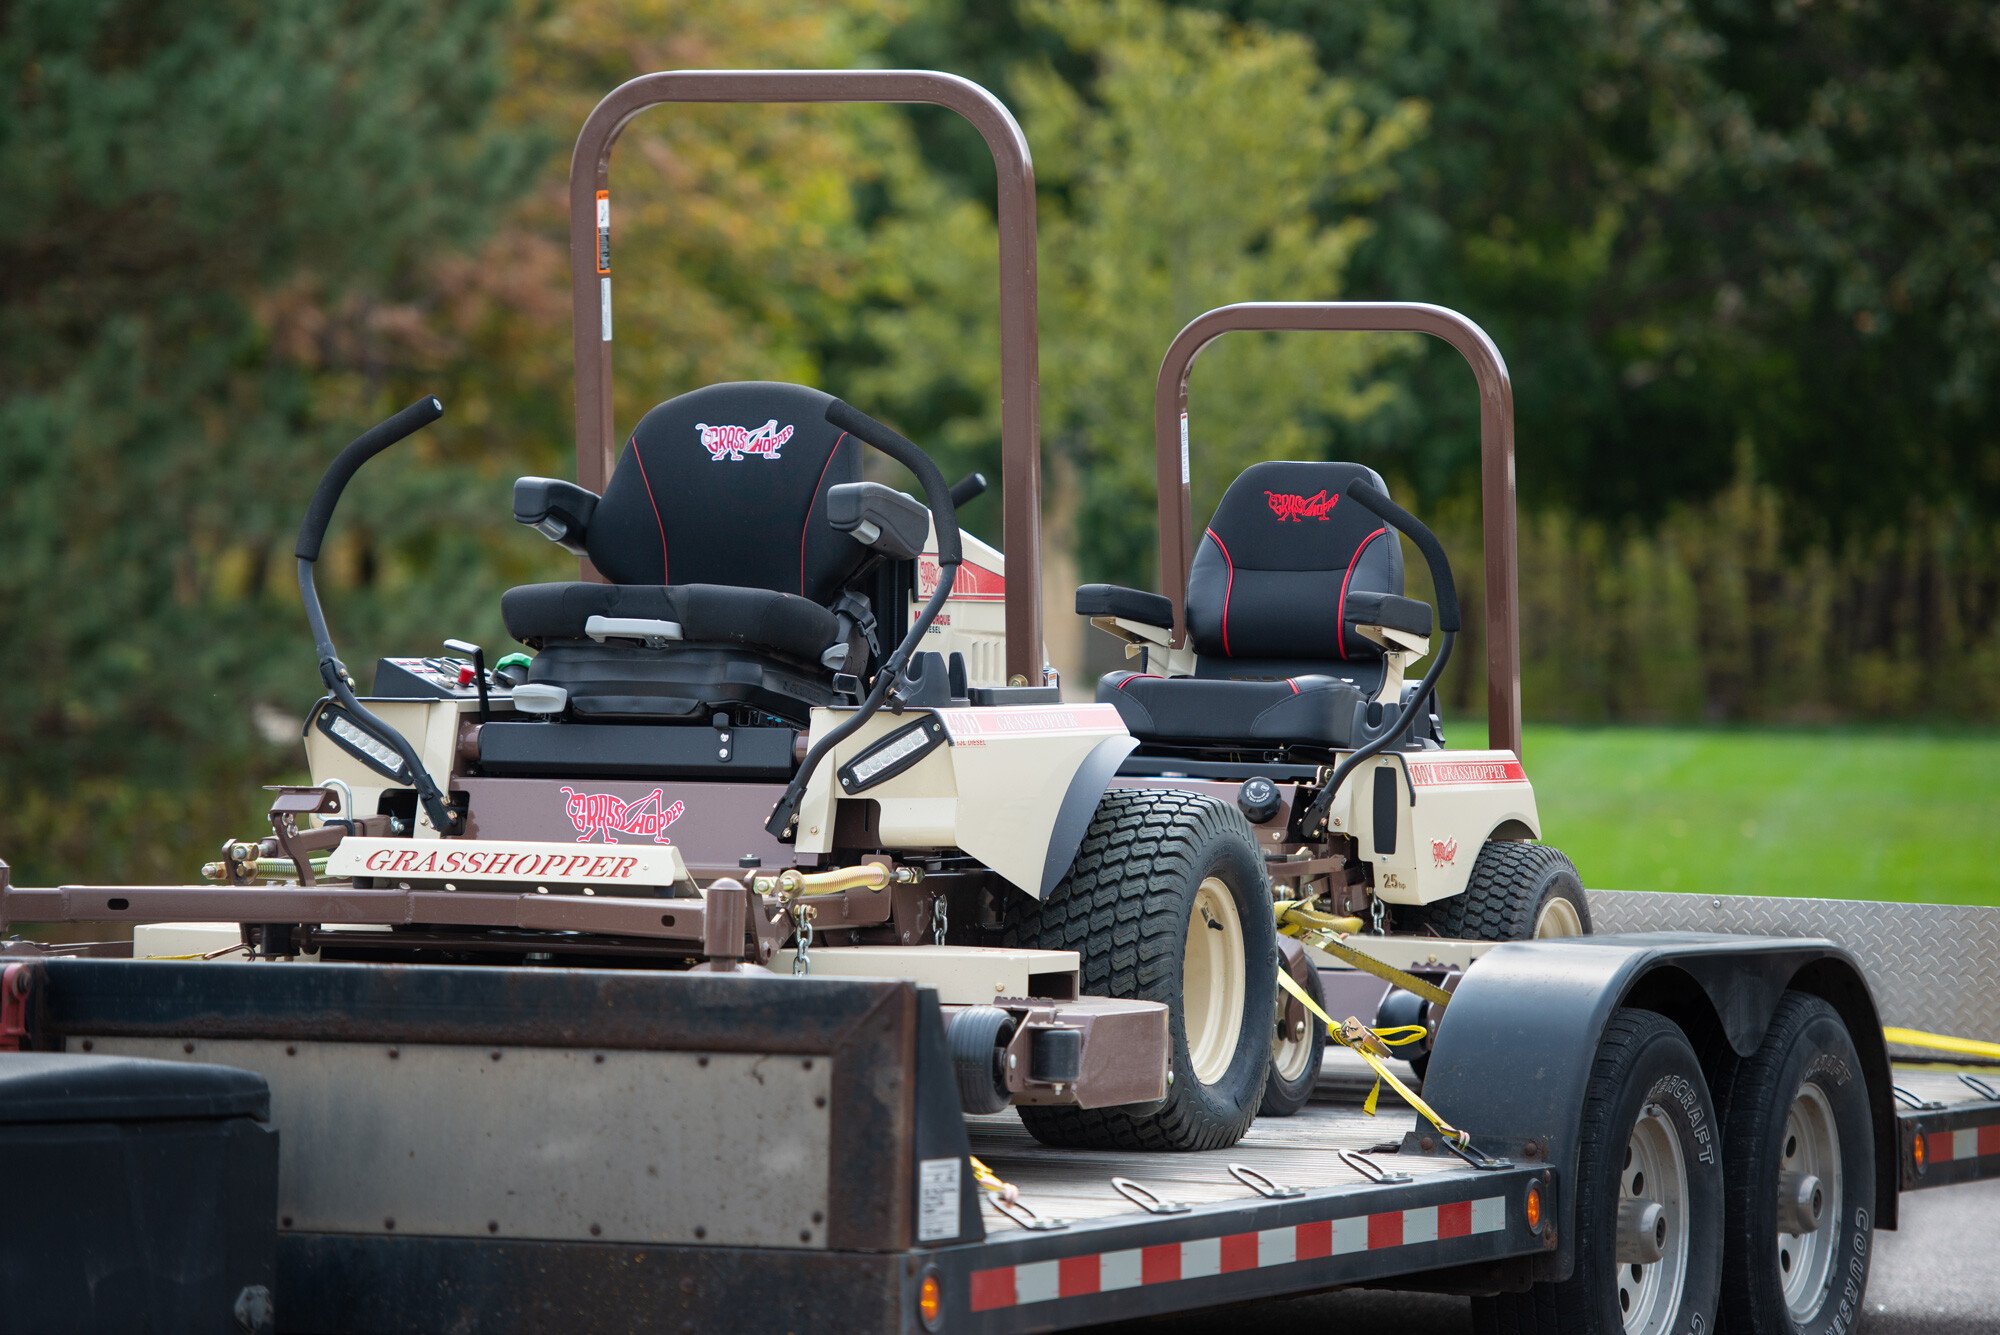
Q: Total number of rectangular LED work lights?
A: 2